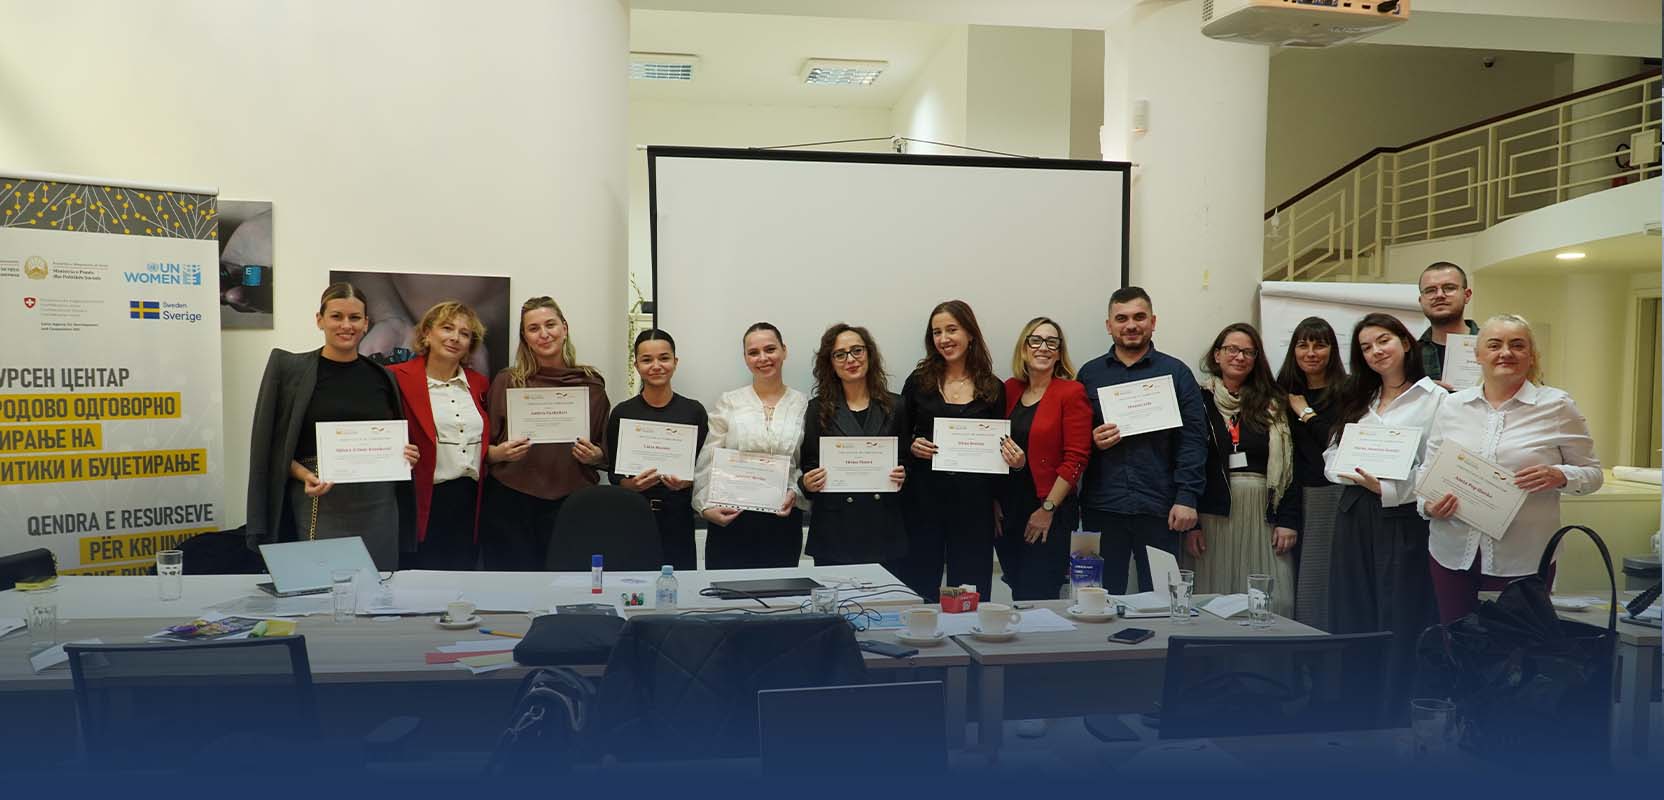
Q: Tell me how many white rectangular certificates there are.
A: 10